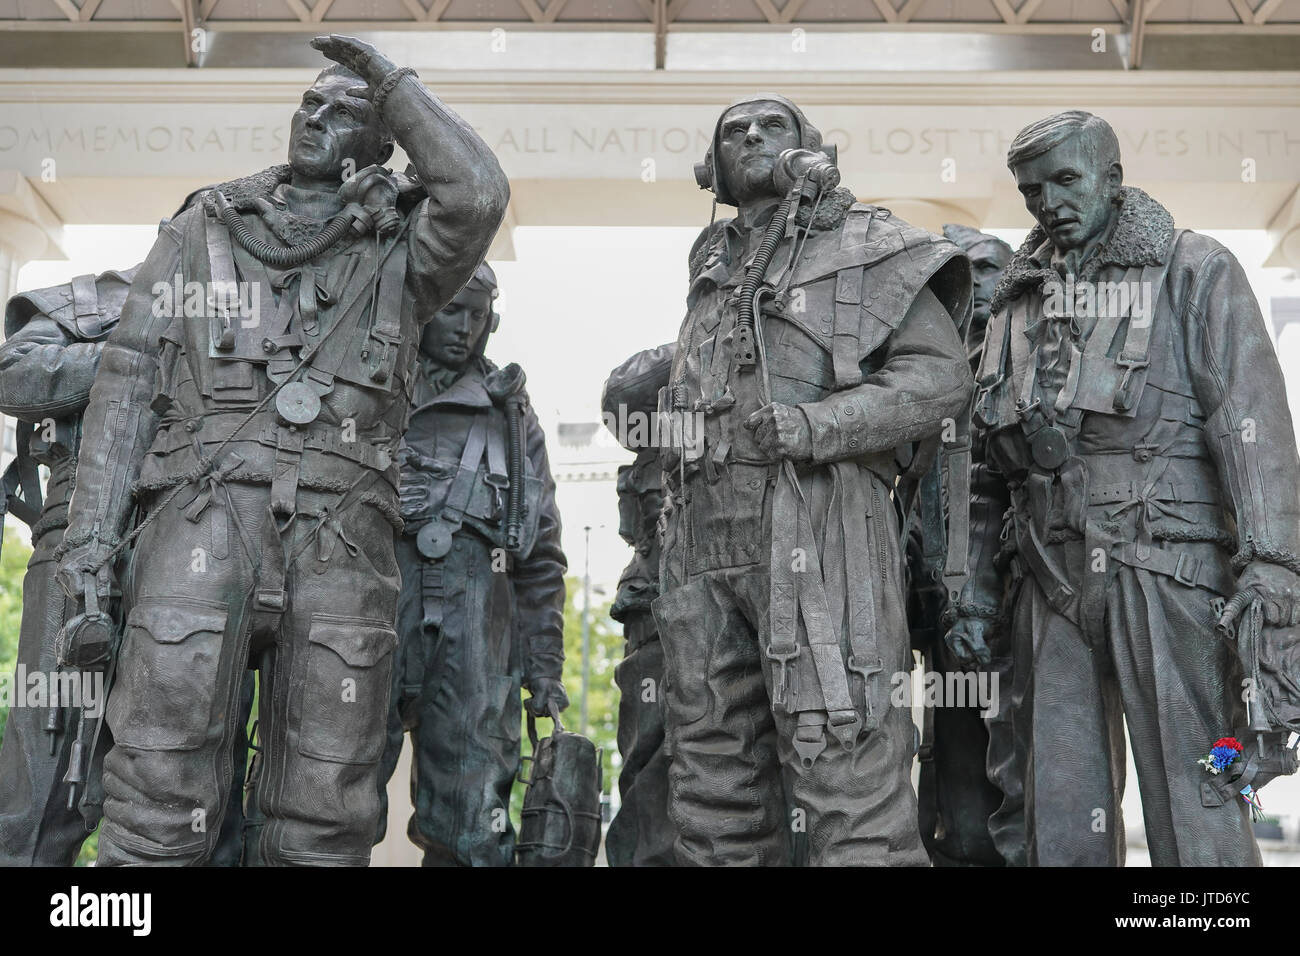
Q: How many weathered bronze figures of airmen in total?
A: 7